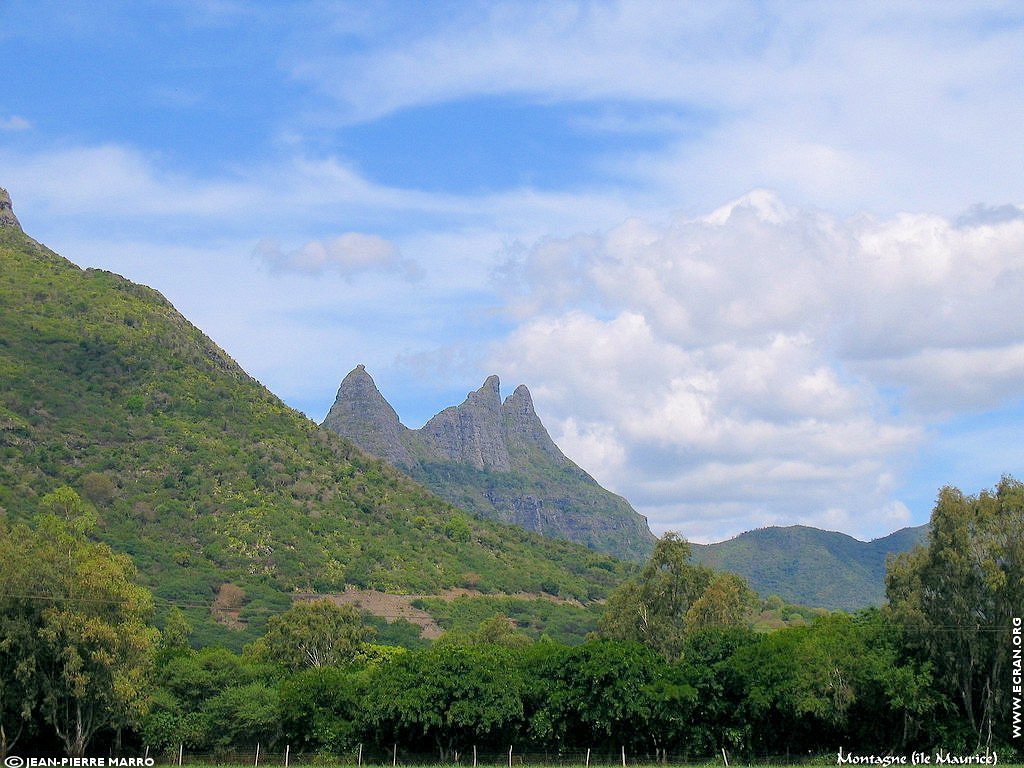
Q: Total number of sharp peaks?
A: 3